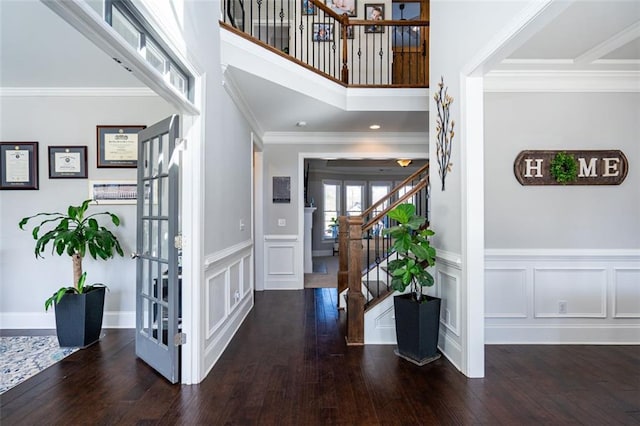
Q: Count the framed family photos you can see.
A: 5